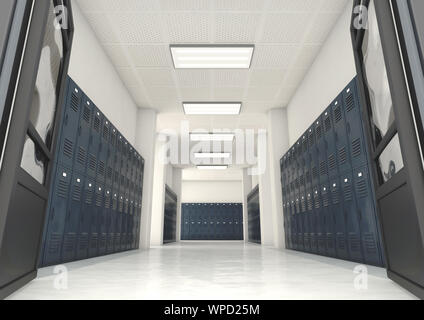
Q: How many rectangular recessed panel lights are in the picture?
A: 5